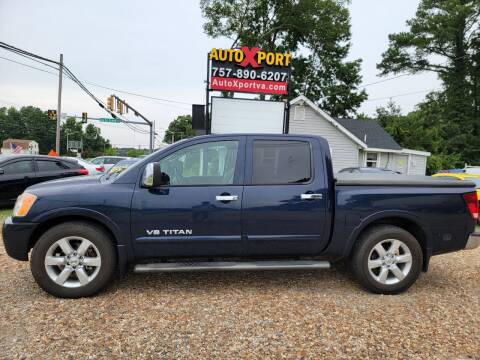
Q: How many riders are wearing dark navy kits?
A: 0